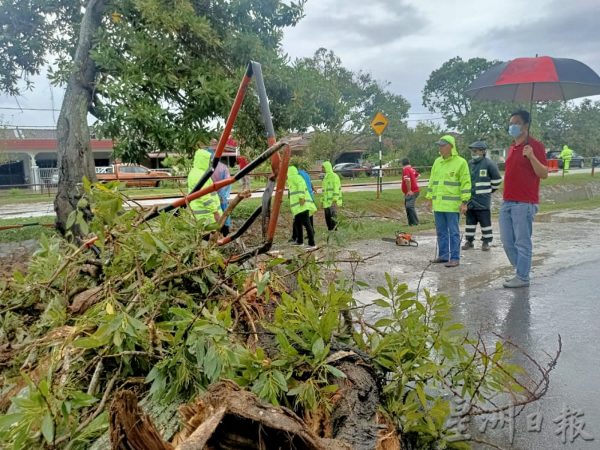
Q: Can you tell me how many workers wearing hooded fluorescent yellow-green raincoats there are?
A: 5